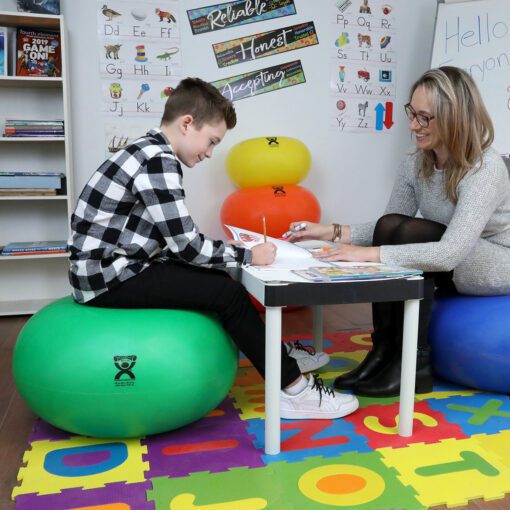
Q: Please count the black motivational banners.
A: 3